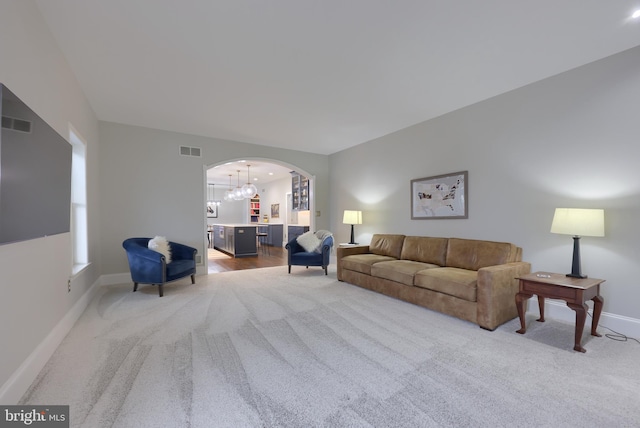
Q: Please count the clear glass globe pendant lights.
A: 3